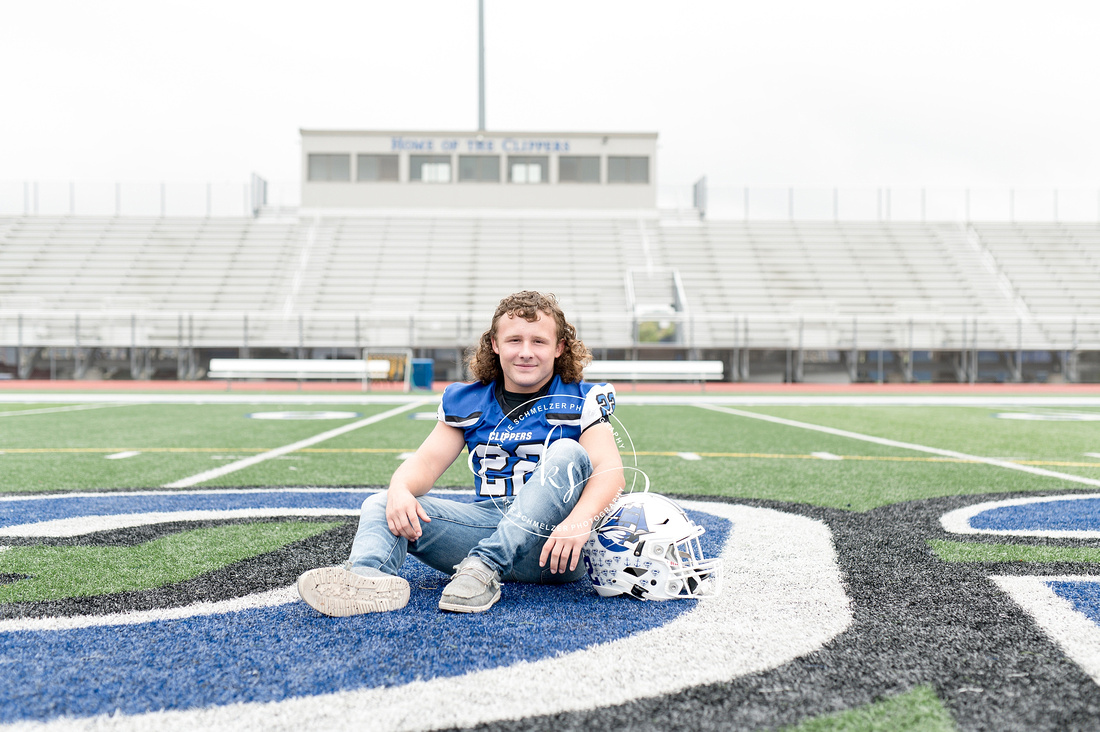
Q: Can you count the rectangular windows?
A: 7